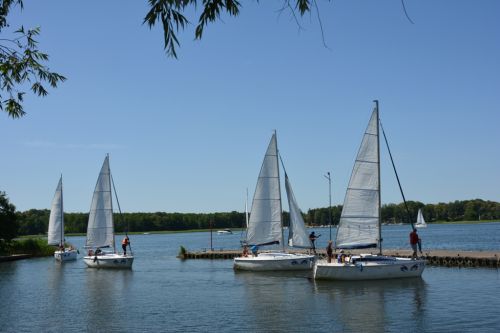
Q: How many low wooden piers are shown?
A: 1